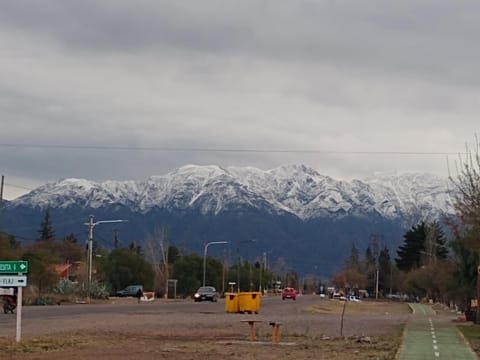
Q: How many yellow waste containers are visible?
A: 2